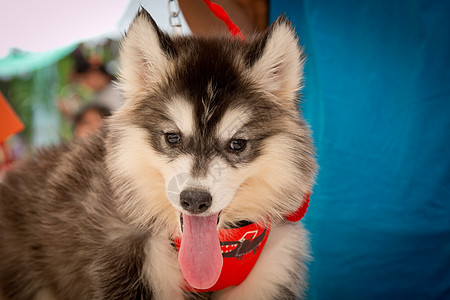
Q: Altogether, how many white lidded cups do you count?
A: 0